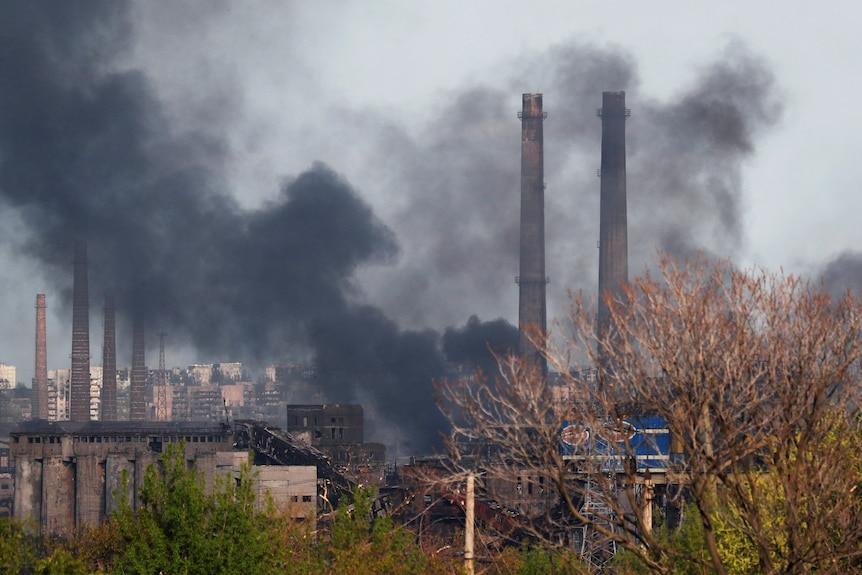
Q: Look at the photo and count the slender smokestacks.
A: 6